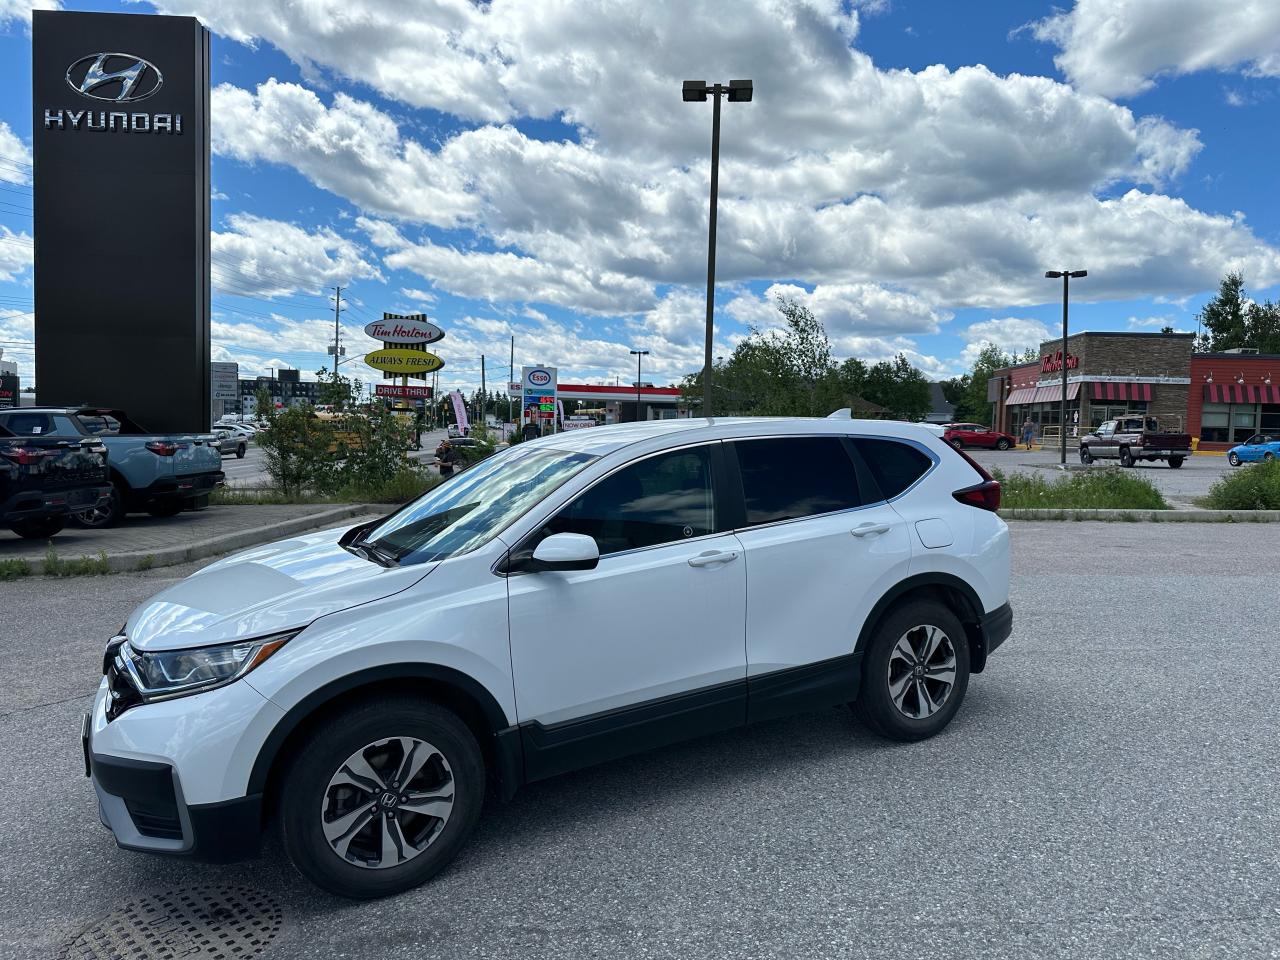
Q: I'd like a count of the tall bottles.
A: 0